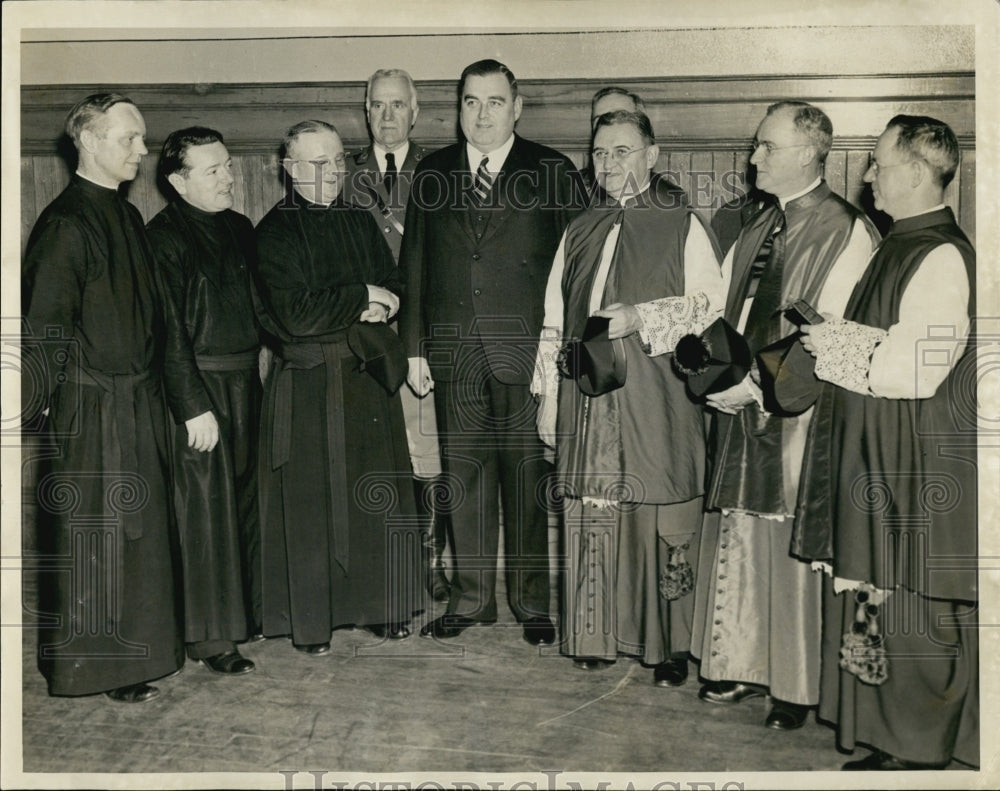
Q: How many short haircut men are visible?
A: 9